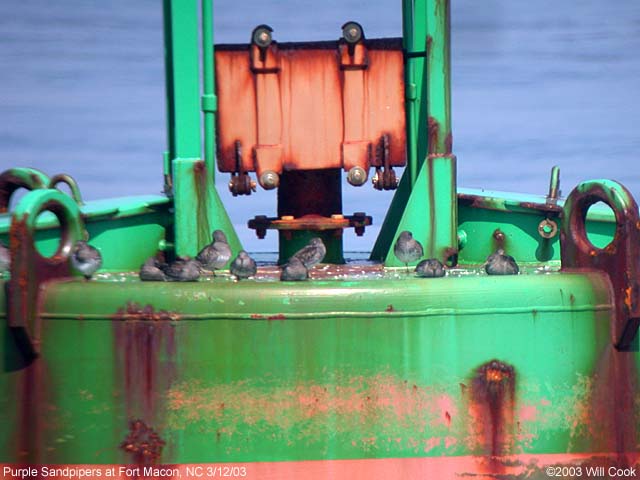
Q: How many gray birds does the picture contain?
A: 11